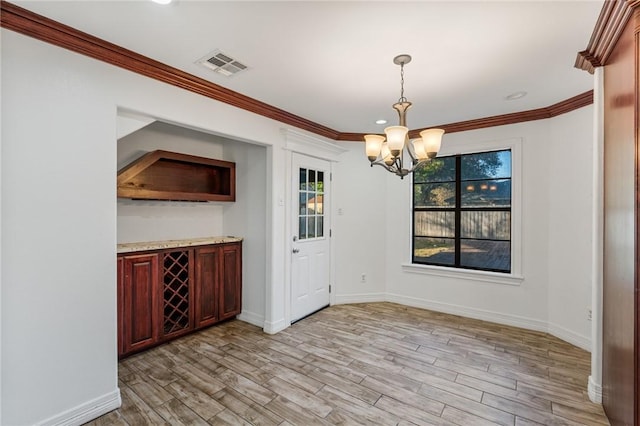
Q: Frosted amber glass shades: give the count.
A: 5